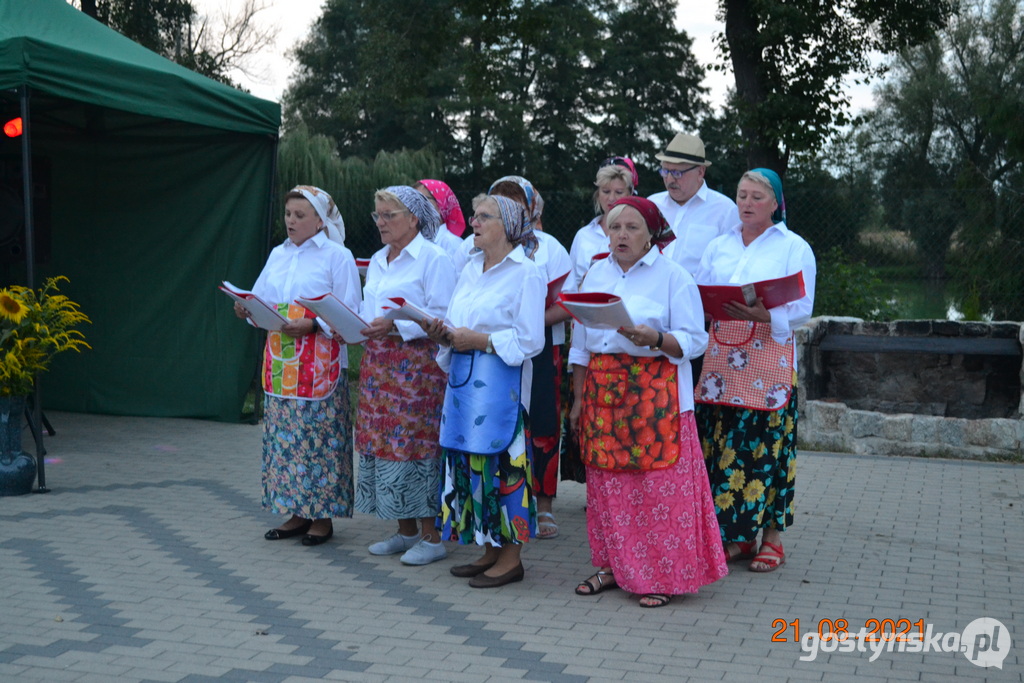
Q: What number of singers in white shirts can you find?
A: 9